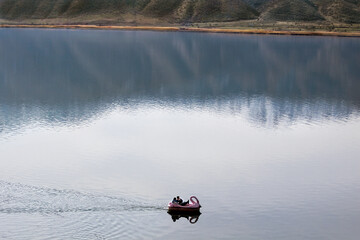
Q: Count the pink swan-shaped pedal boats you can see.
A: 1